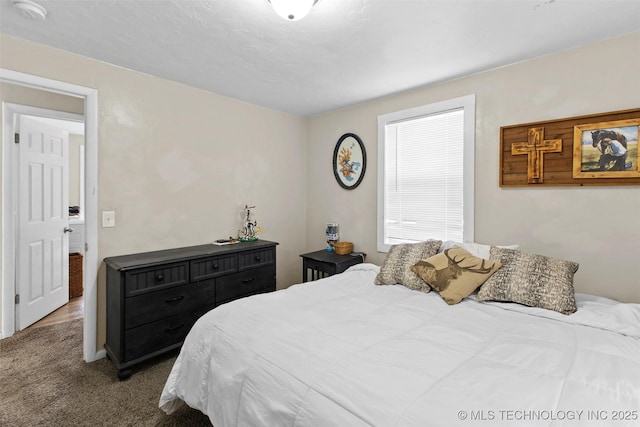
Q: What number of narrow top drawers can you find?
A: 3